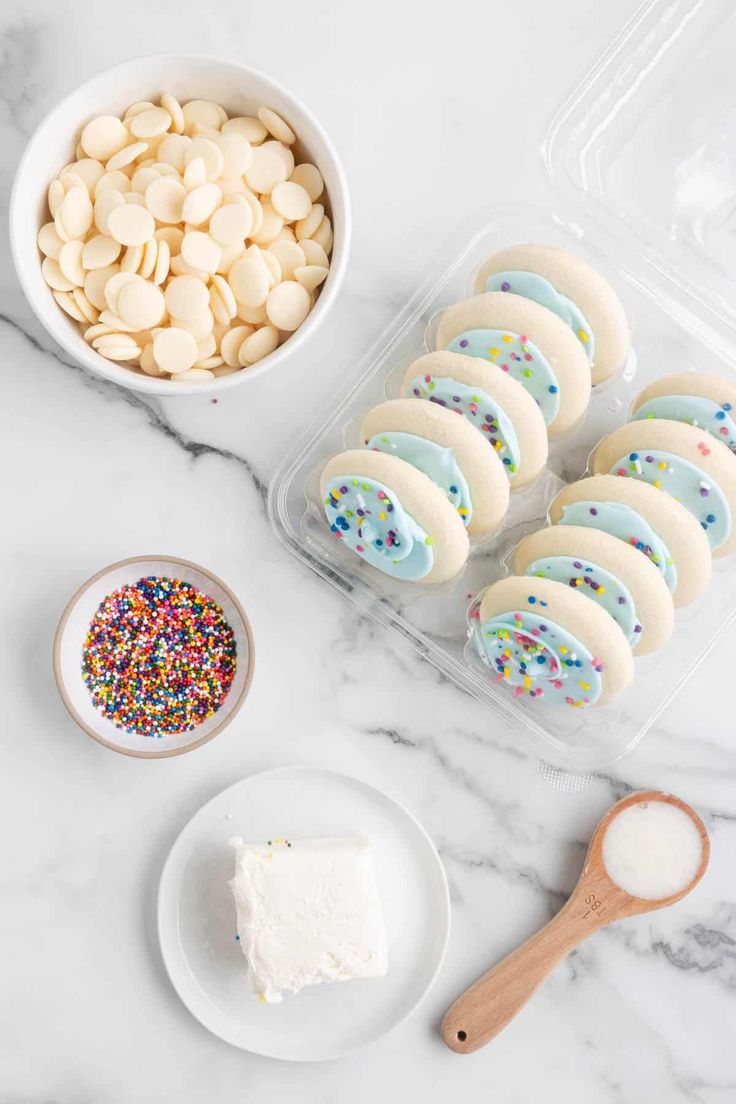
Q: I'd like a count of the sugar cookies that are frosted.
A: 10